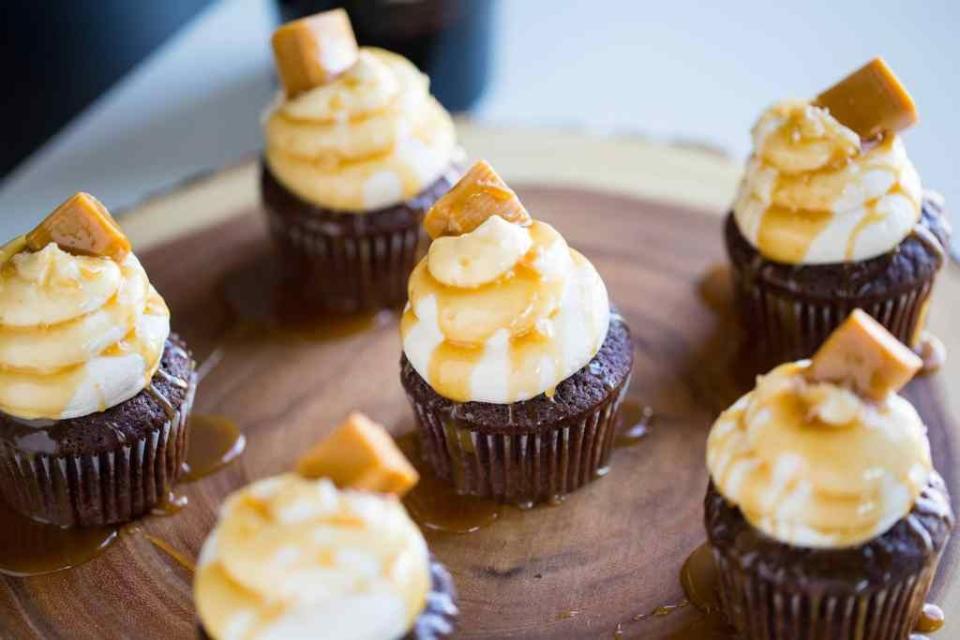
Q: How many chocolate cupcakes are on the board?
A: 6